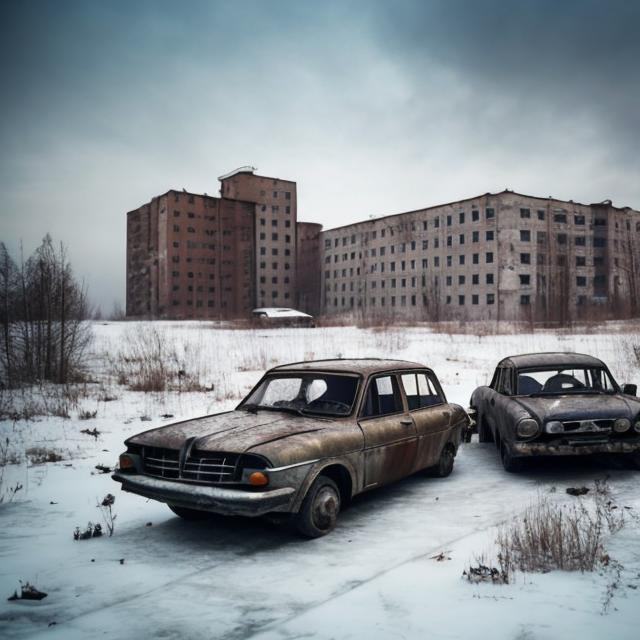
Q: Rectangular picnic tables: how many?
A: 0